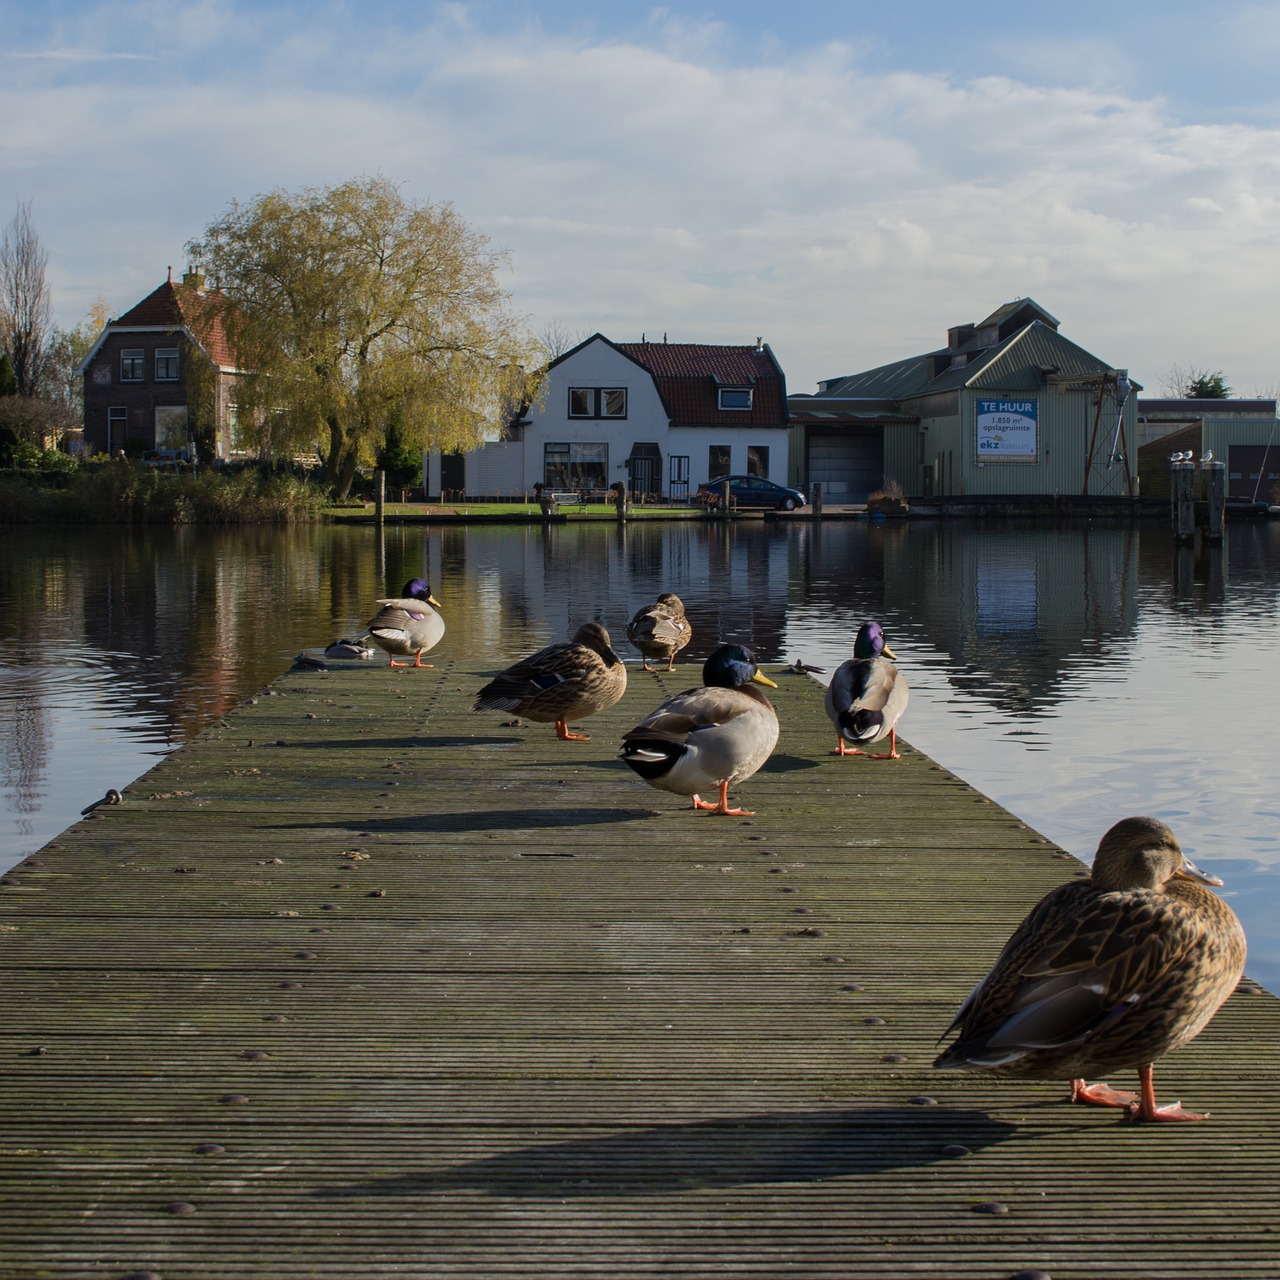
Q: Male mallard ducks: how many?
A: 3